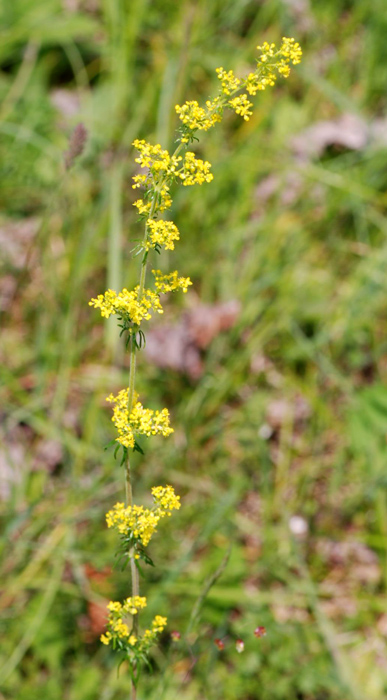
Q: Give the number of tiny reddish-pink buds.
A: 4